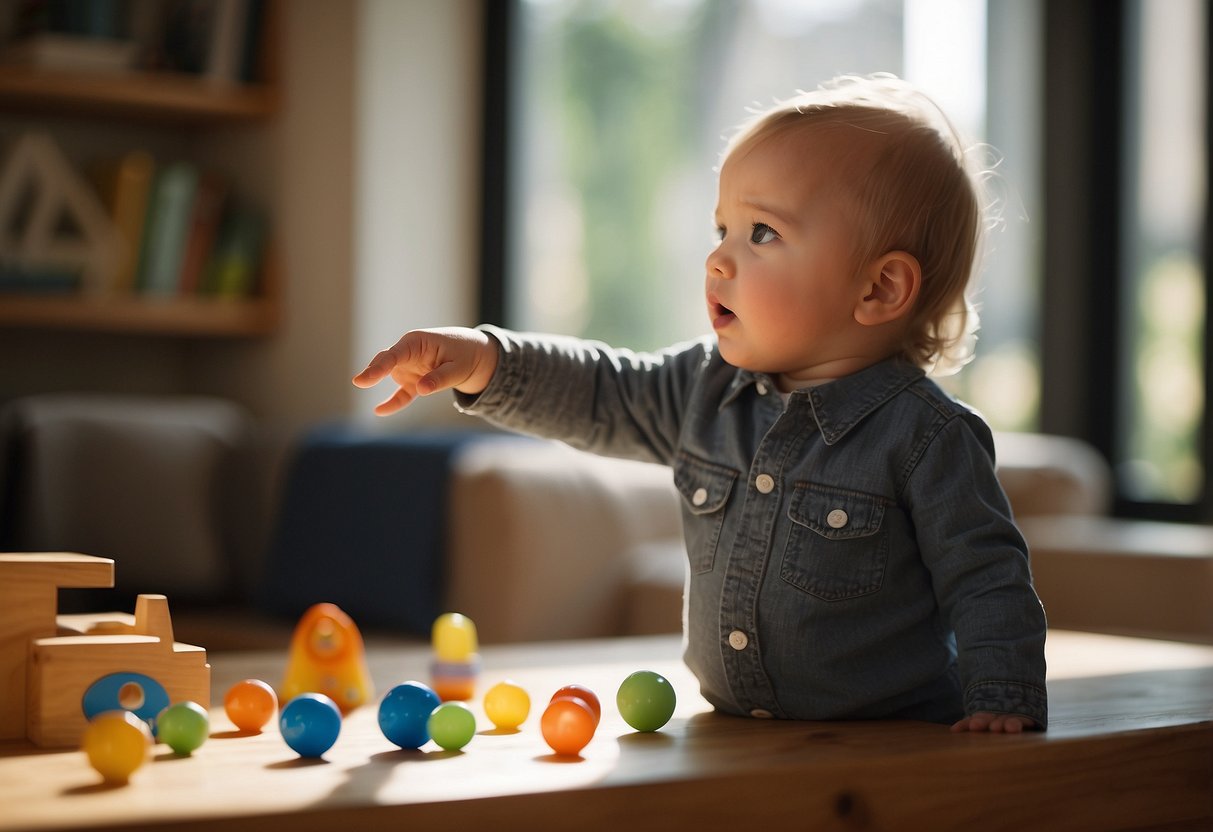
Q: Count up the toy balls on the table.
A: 10